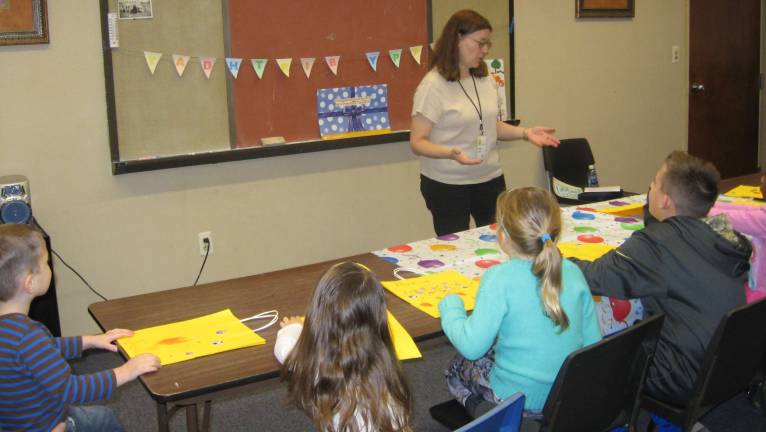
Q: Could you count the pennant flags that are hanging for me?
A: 11